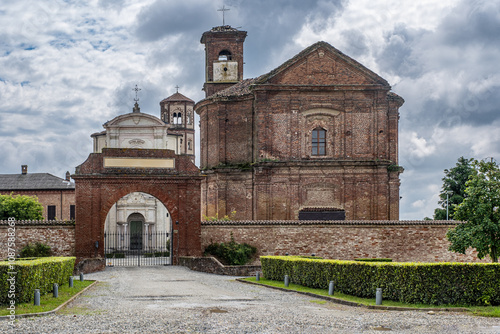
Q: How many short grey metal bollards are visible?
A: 8